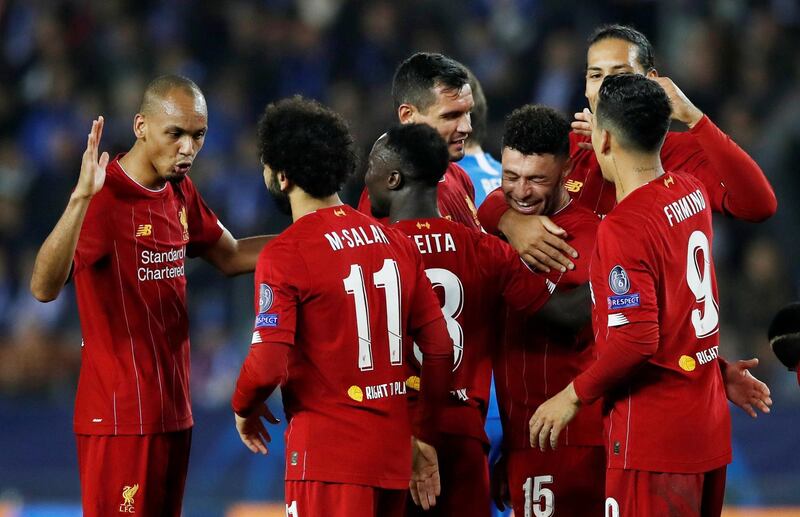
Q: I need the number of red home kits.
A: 7